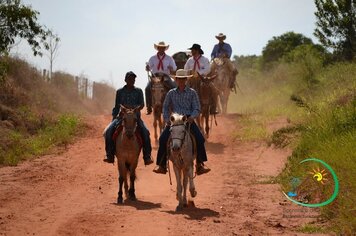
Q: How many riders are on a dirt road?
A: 5